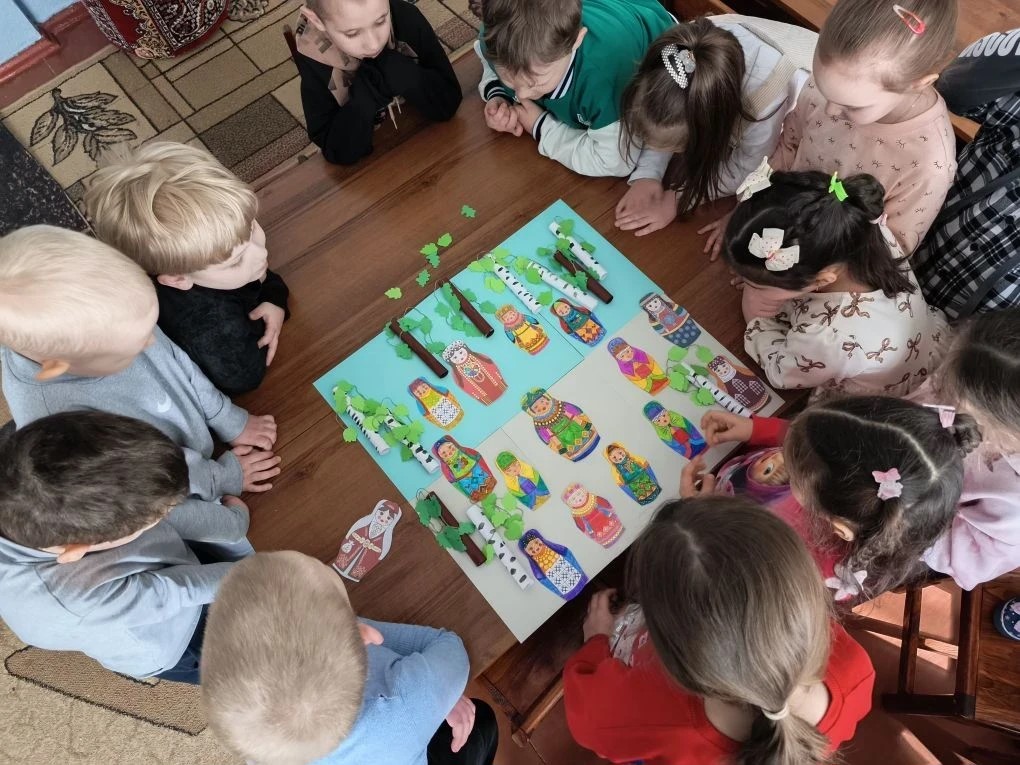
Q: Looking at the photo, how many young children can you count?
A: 12